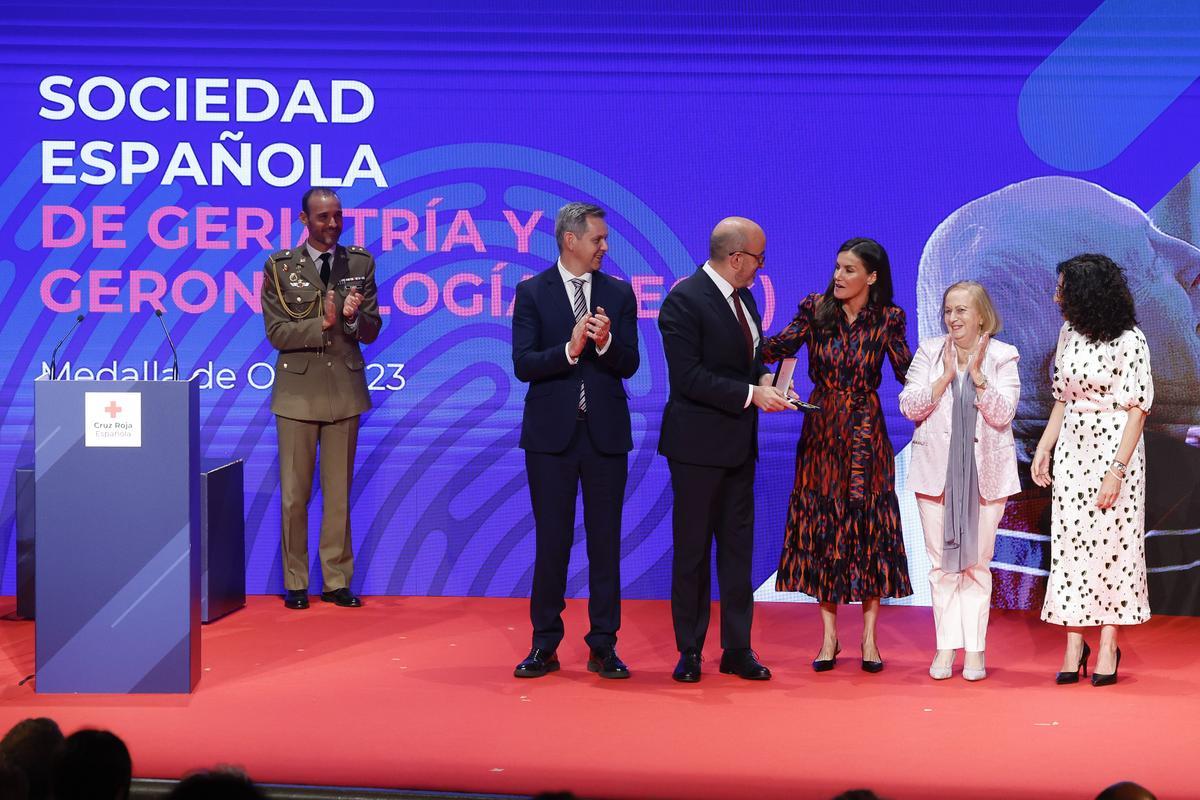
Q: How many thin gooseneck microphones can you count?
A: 2